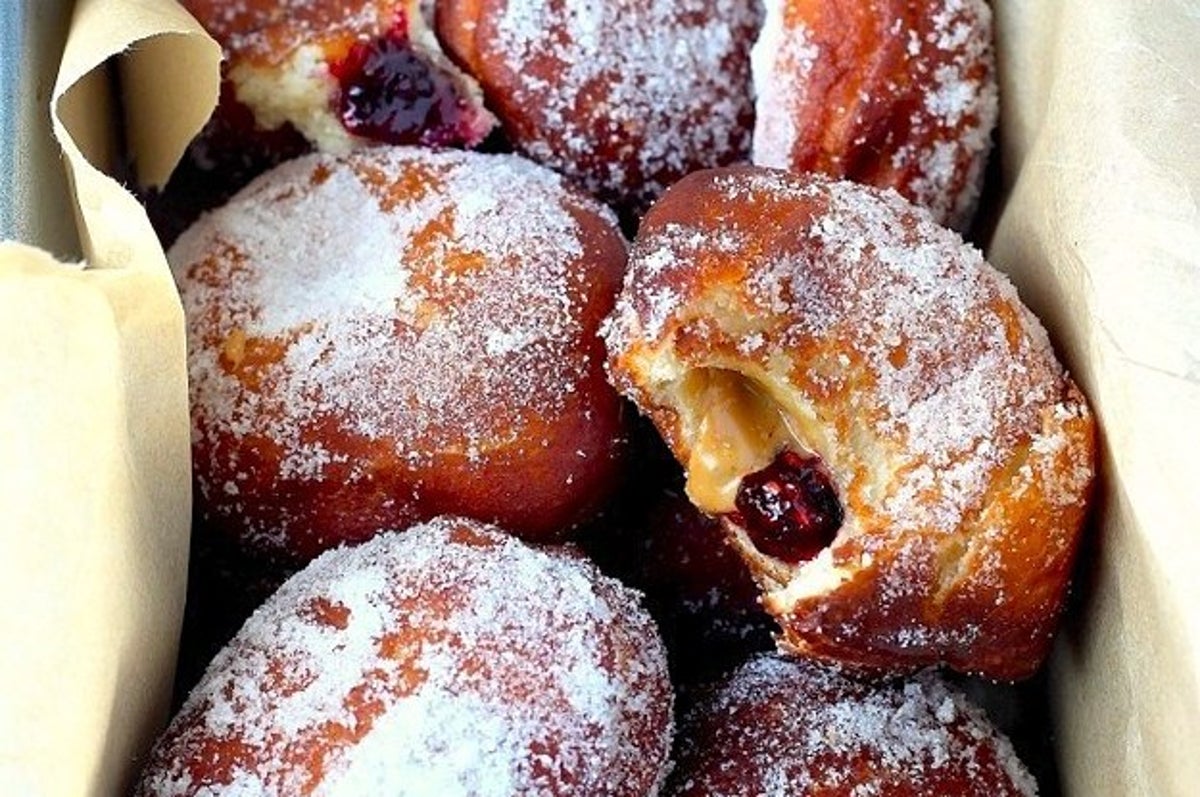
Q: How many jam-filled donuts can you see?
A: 2